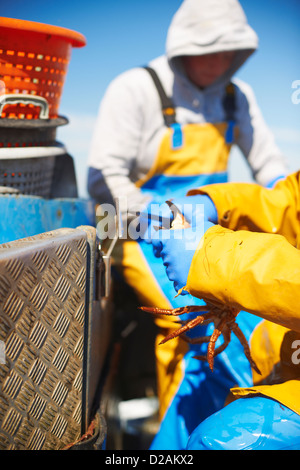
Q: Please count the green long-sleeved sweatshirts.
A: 0